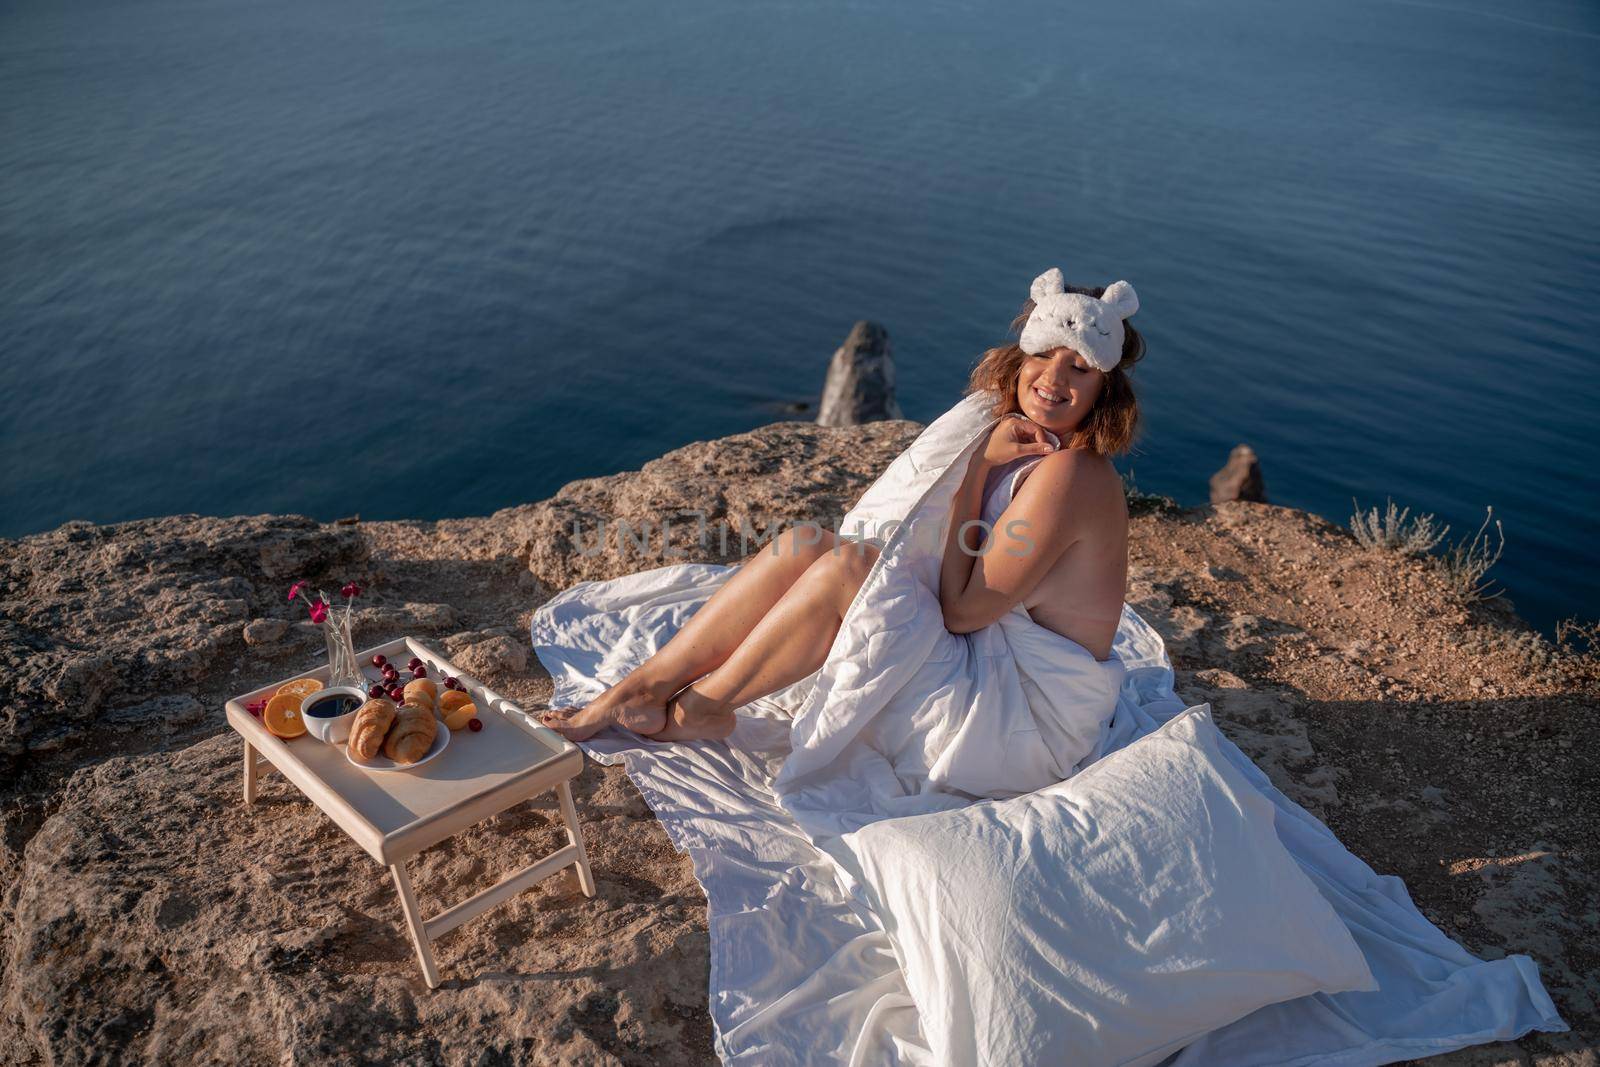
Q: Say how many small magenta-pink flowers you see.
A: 3